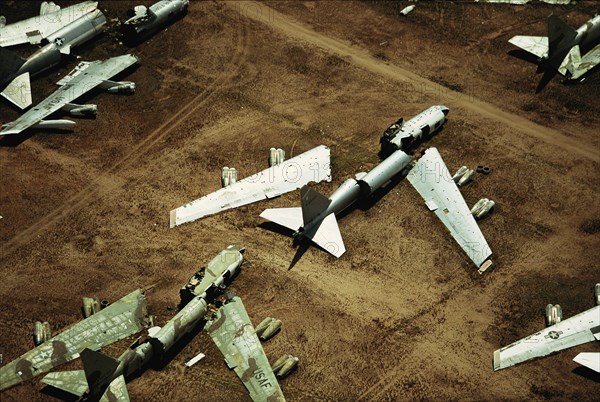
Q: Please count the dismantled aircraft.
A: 5